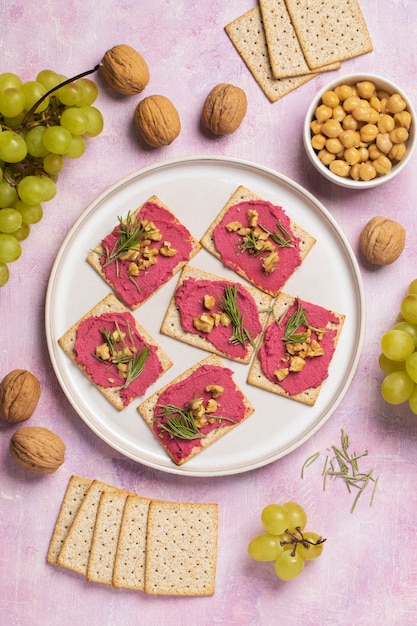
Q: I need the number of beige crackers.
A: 14